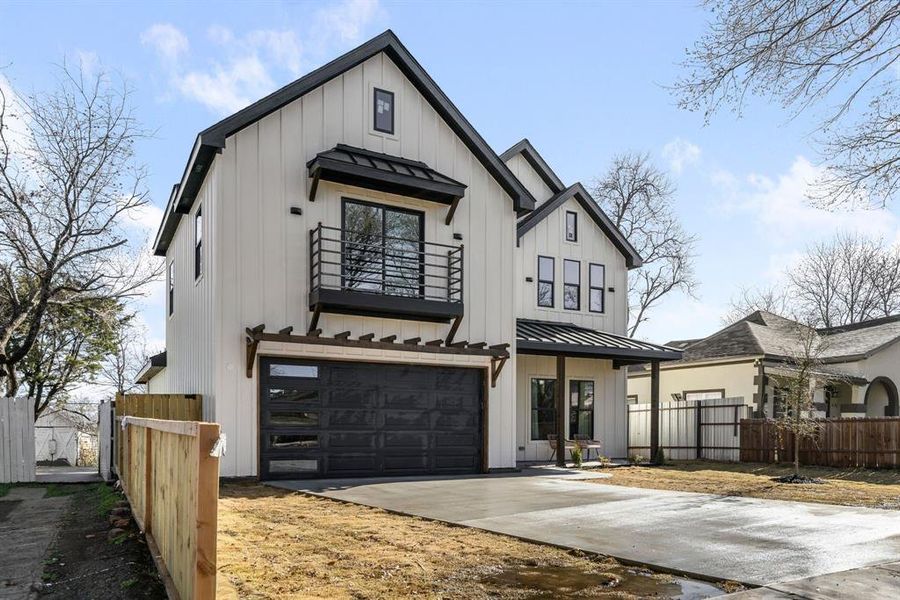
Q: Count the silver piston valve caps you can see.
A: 0